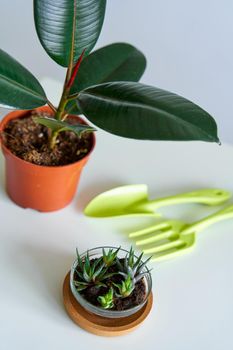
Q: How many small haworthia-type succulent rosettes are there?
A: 5